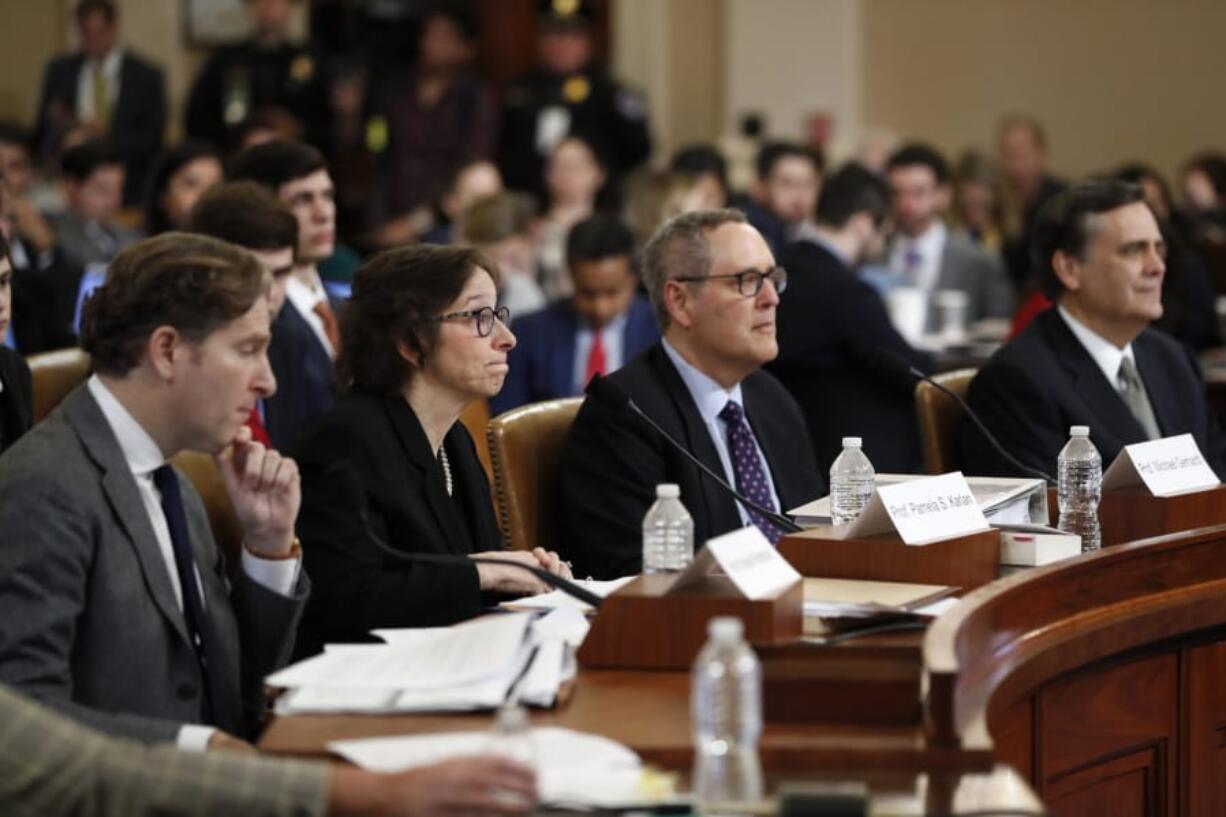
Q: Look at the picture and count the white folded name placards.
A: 3